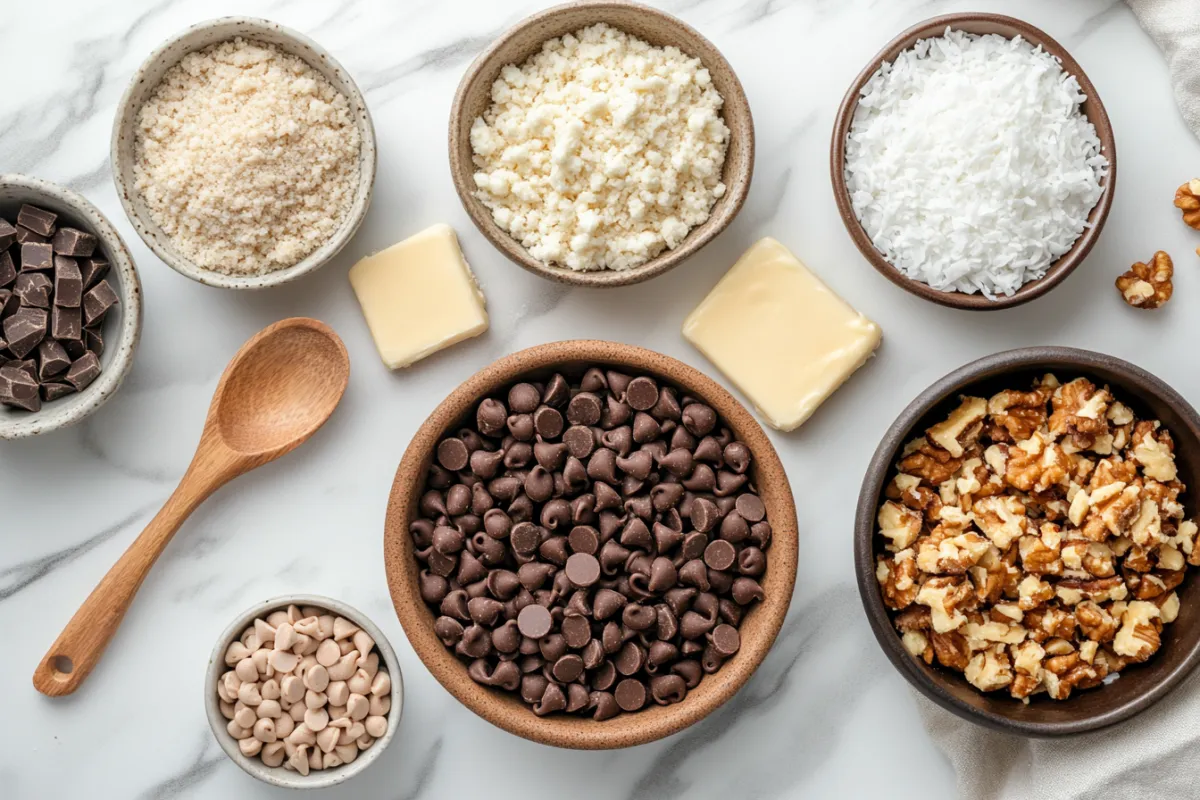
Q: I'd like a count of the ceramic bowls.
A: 7